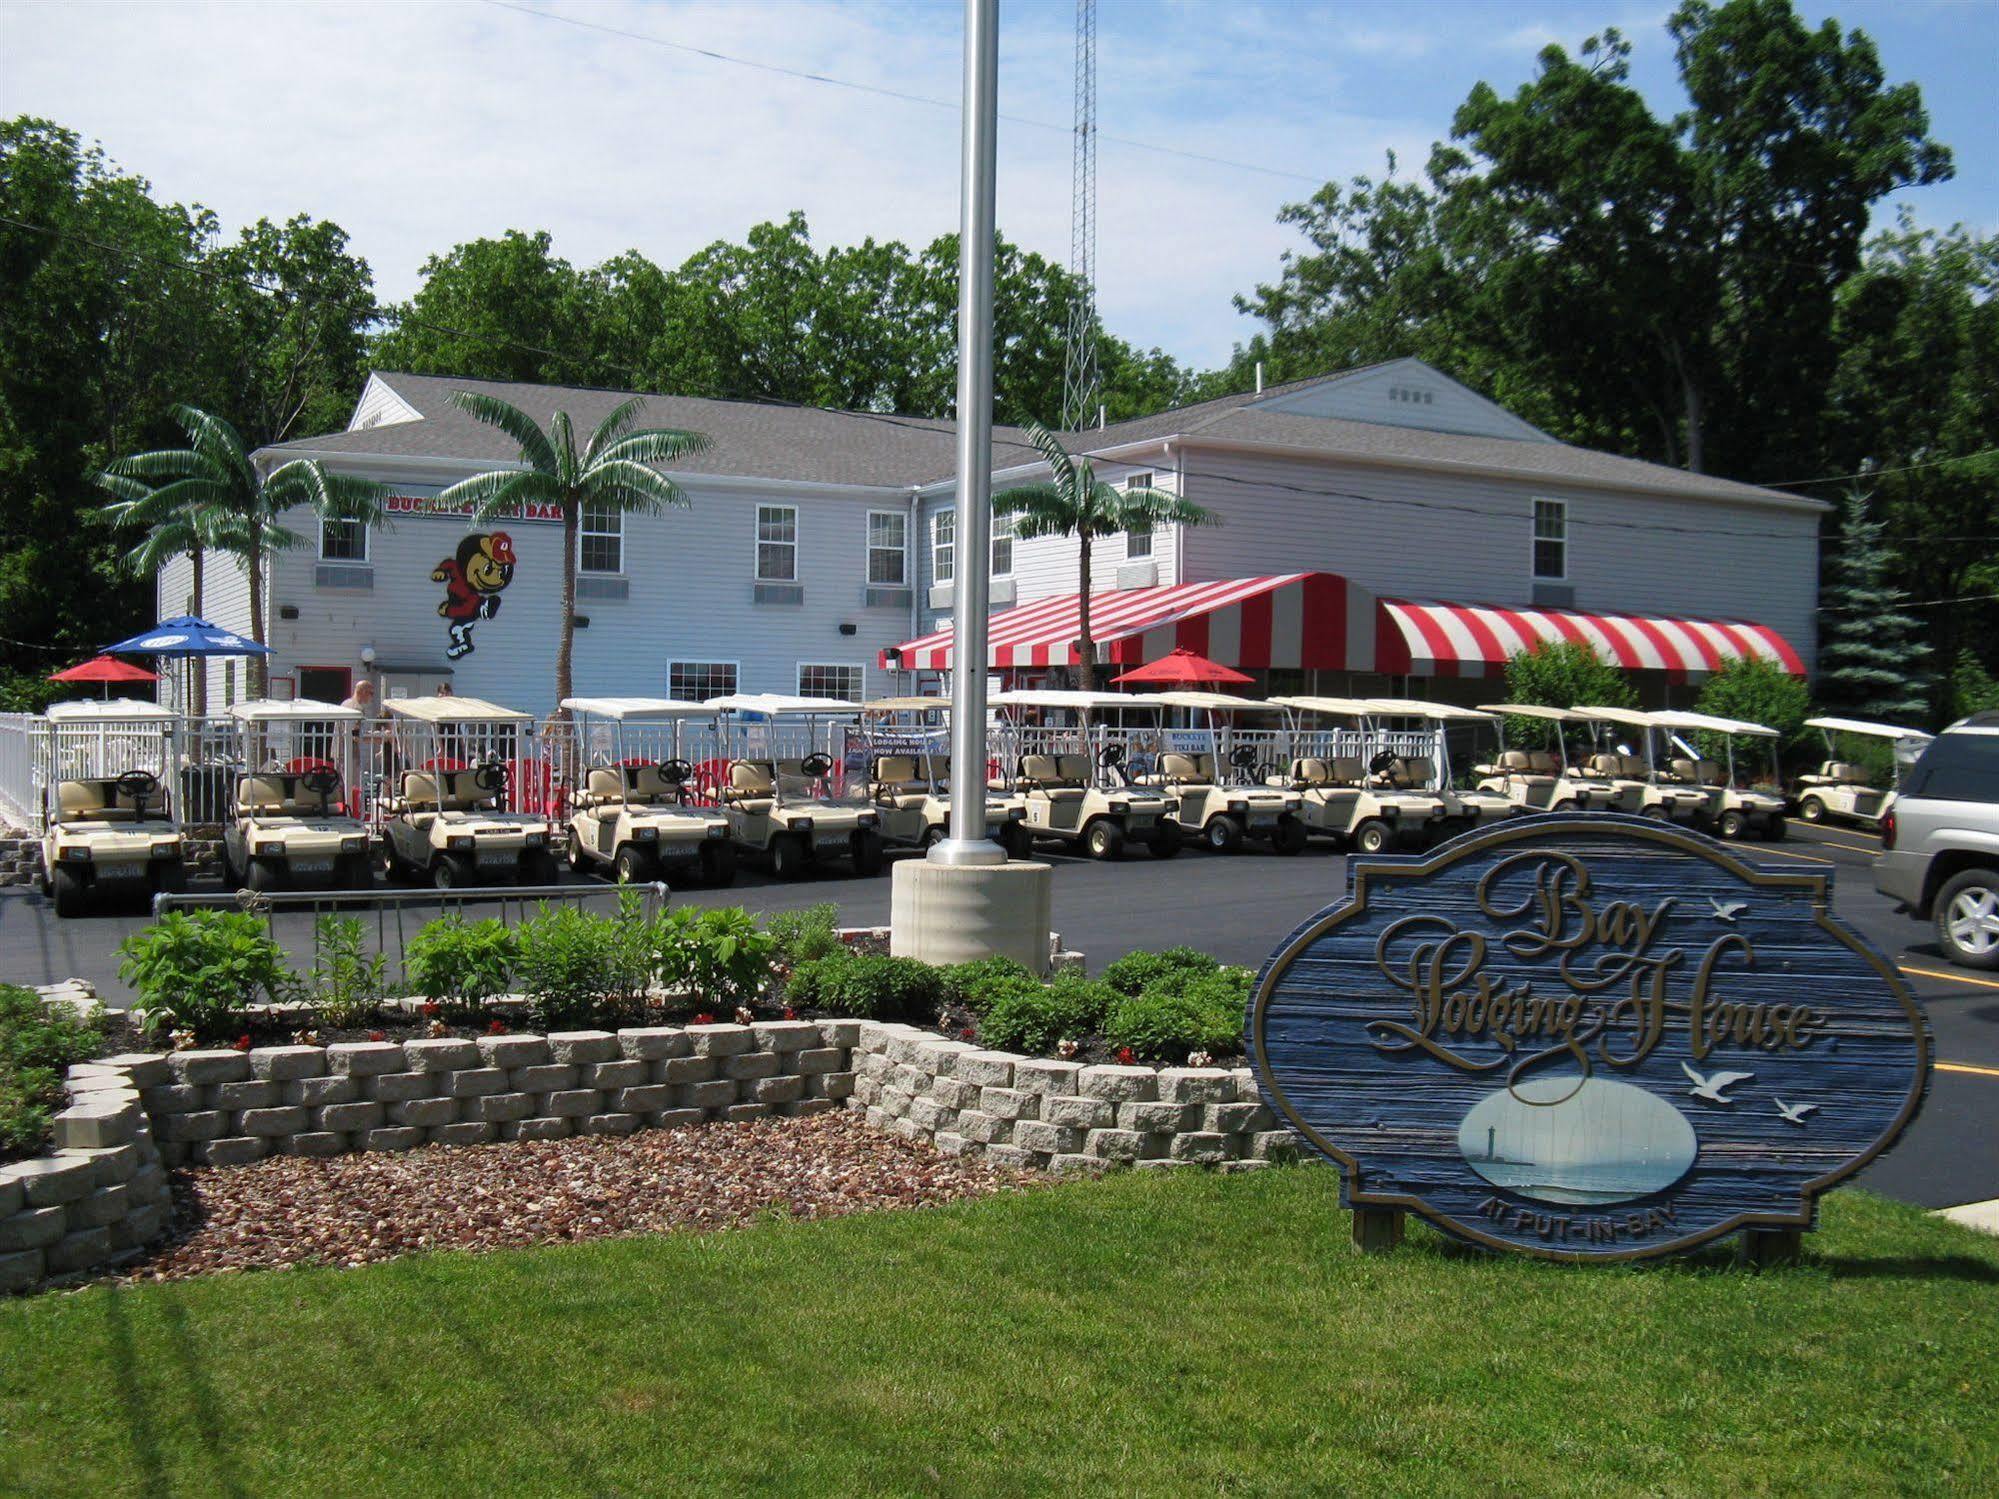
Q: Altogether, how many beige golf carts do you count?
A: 14